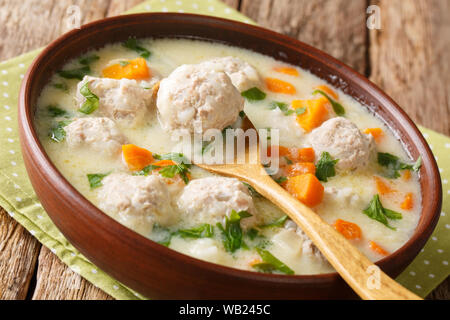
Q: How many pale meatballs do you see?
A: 7